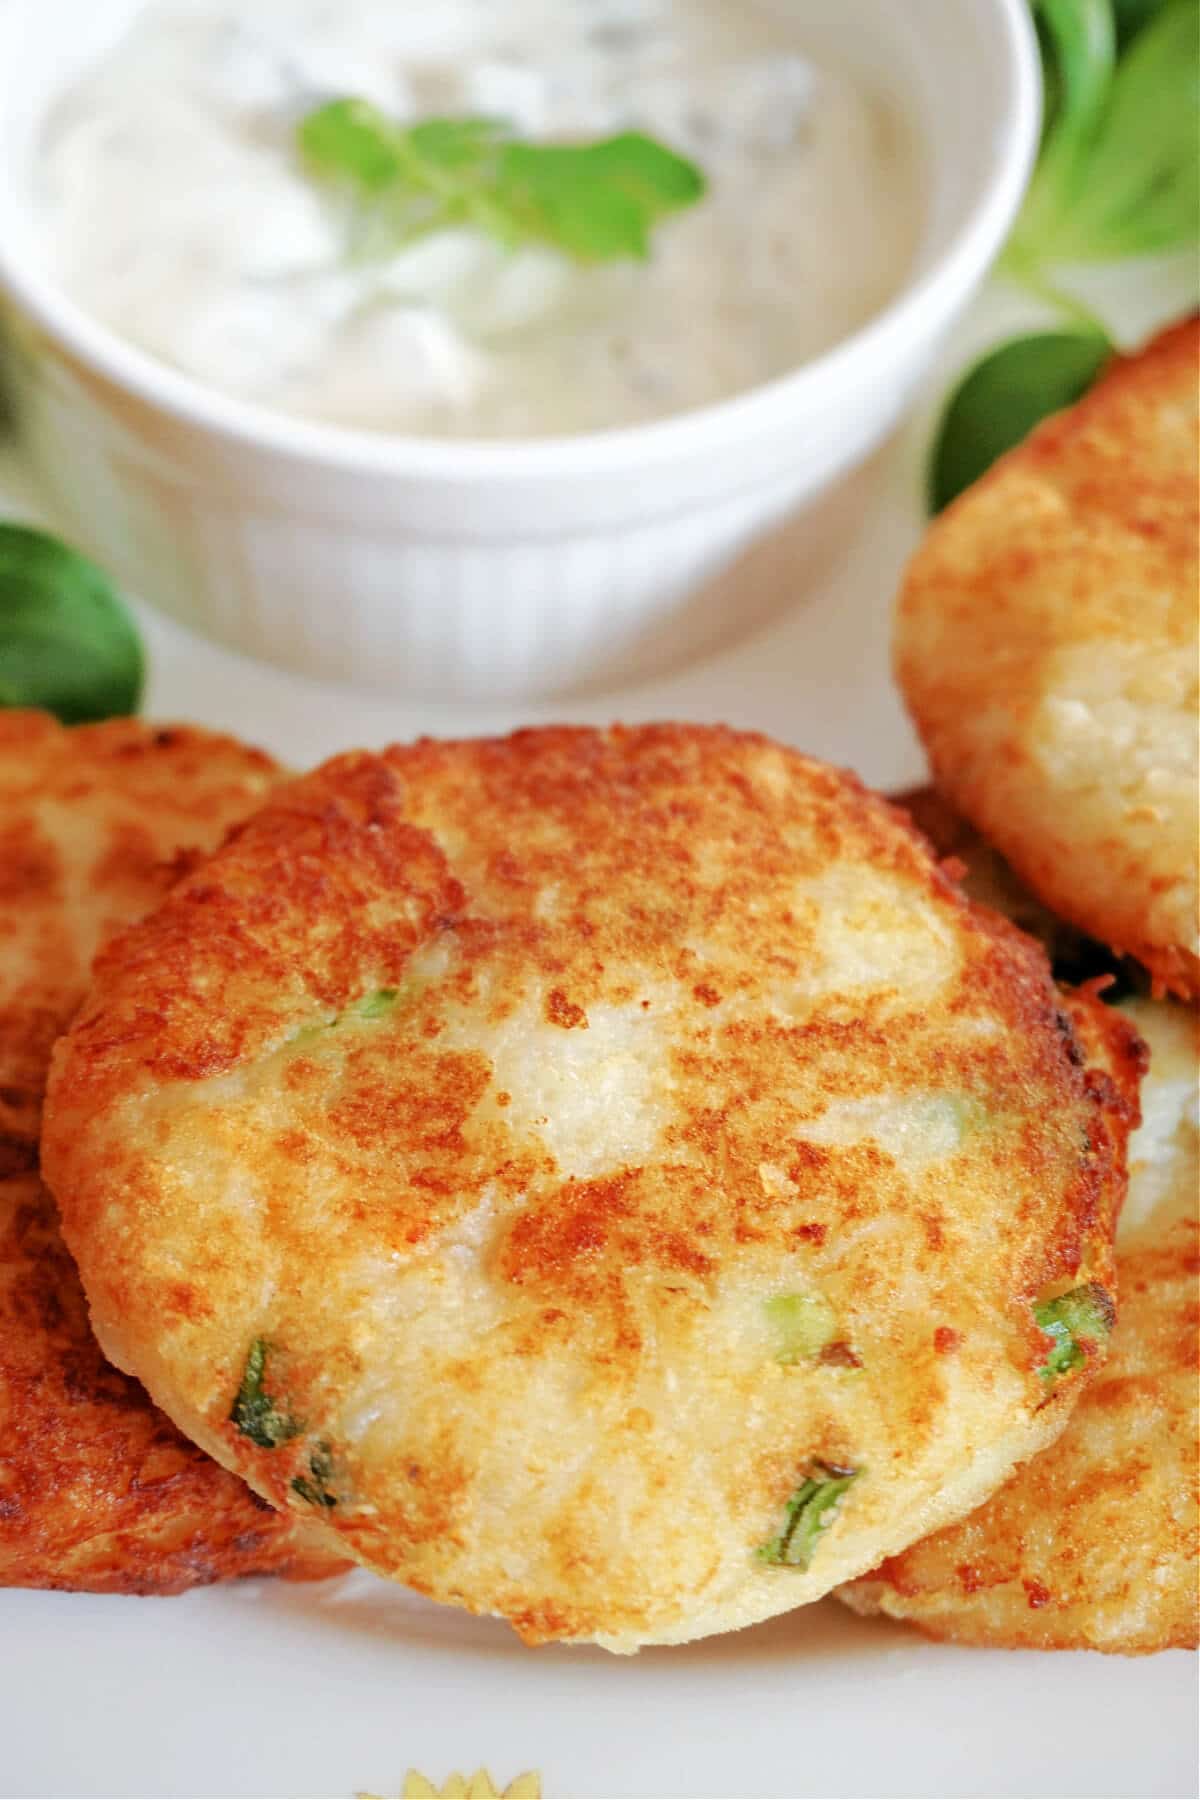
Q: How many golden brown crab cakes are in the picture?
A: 5